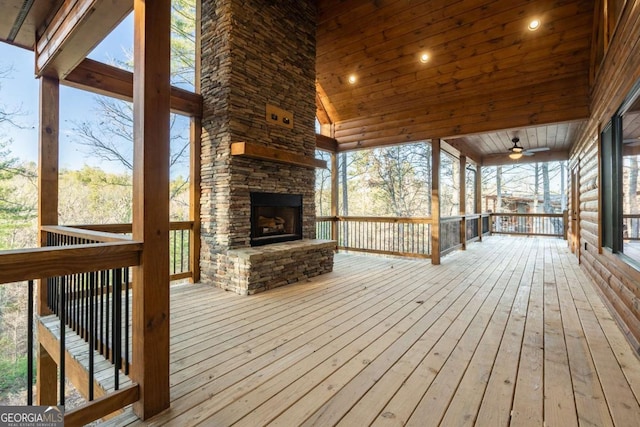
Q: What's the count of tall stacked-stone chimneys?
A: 1